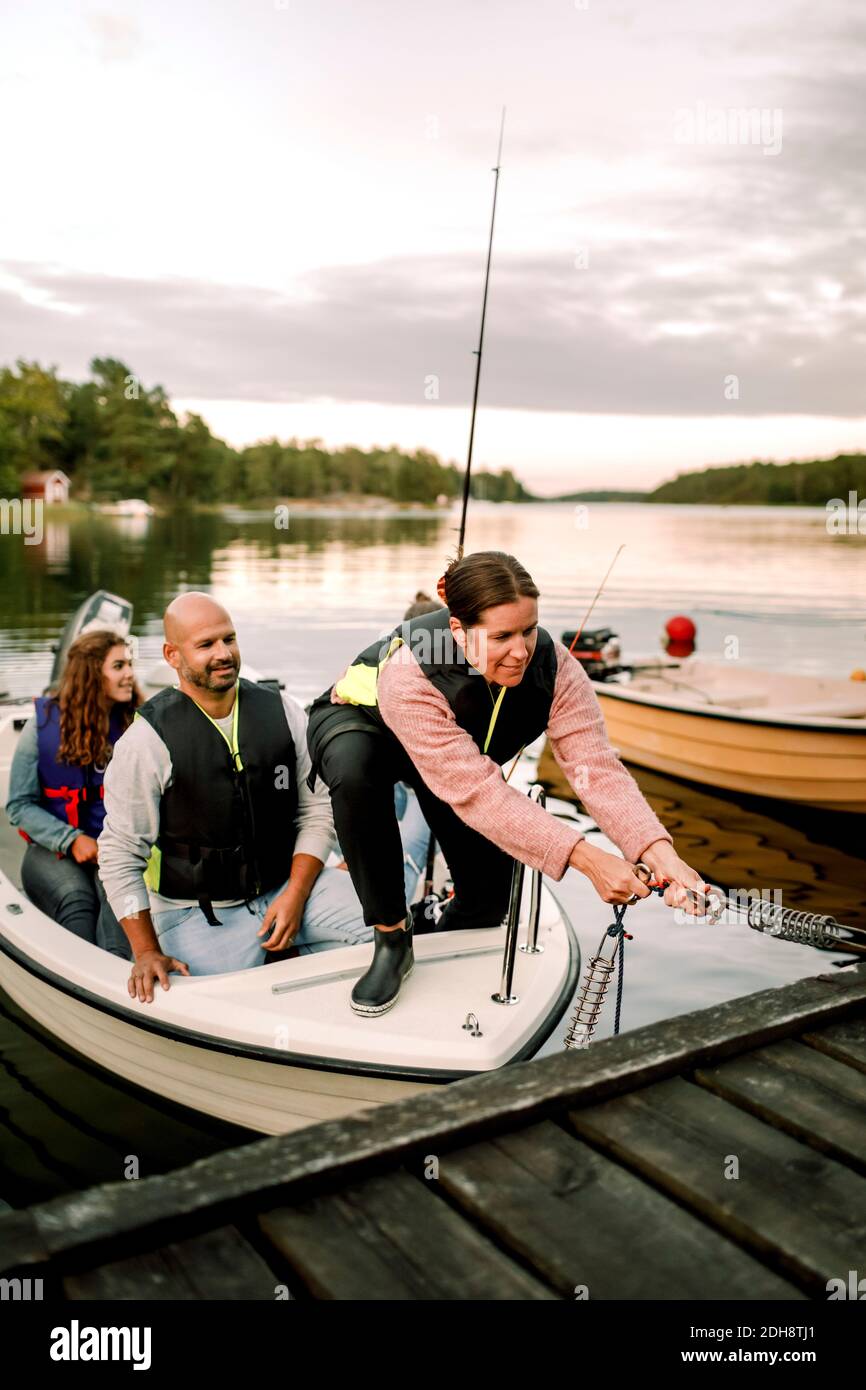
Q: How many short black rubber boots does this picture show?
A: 1